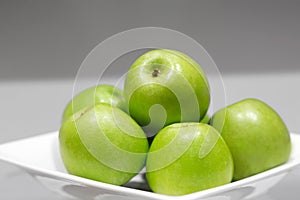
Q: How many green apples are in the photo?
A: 5